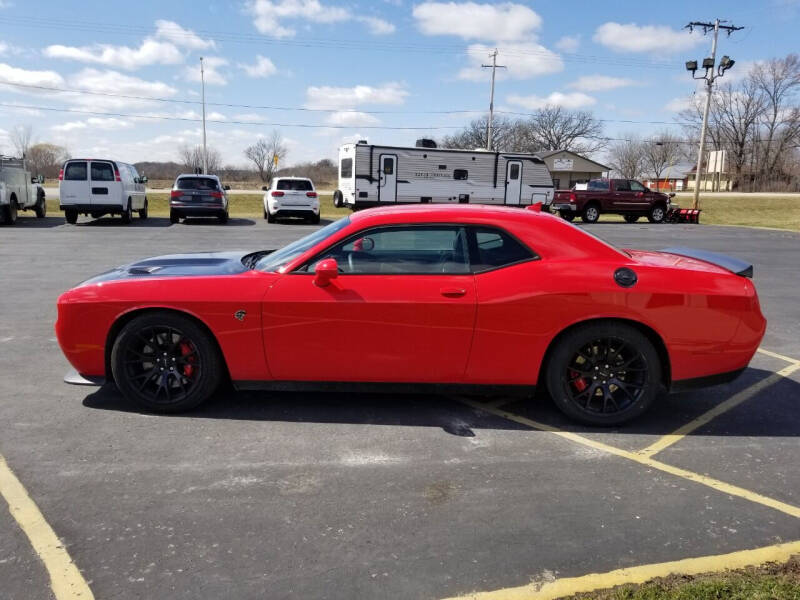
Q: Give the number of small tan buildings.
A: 1